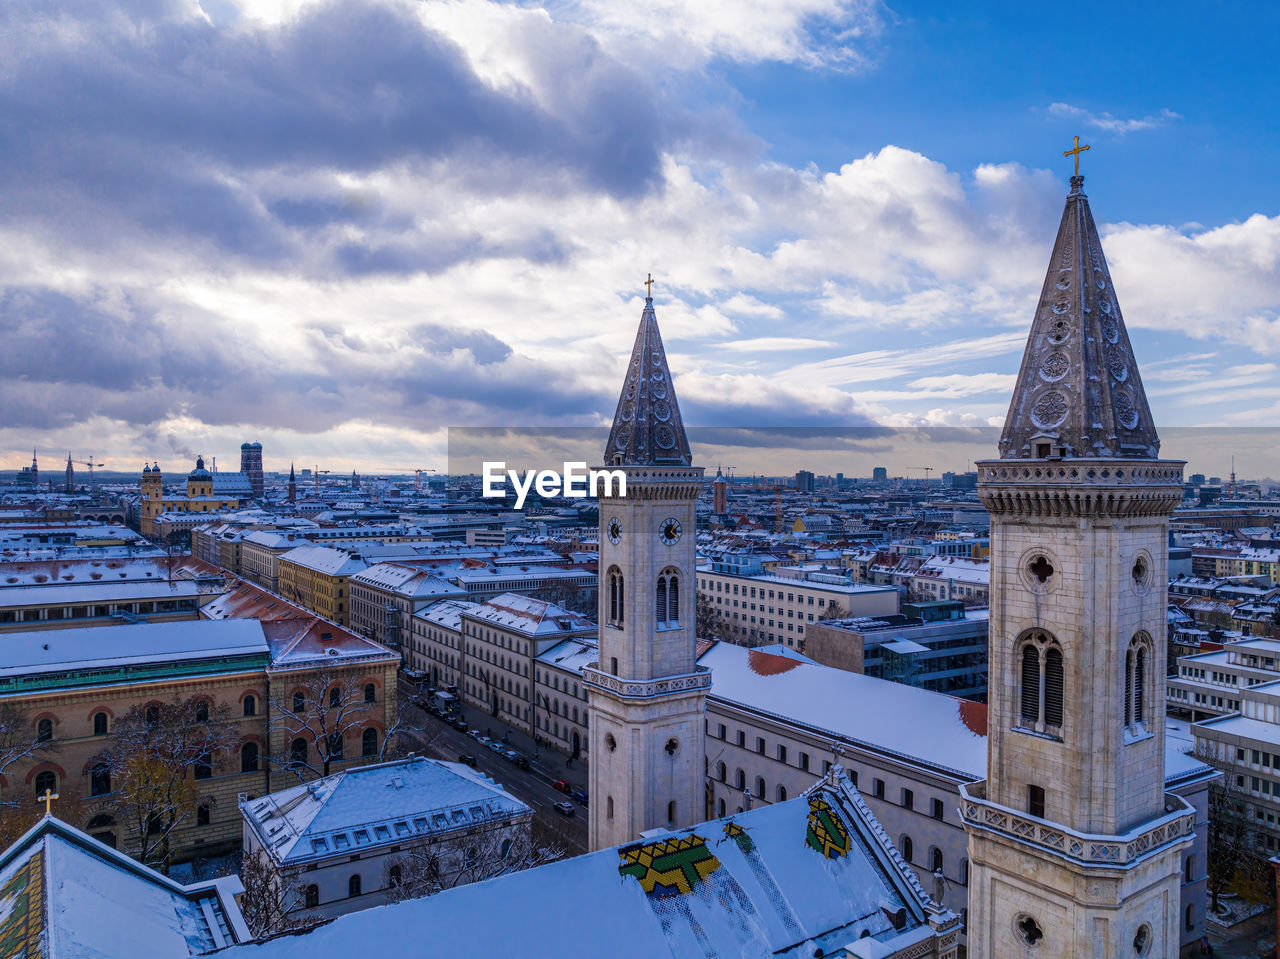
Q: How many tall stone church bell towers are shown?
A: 2